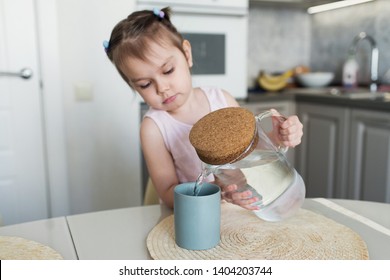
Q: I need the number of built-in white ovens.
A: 1